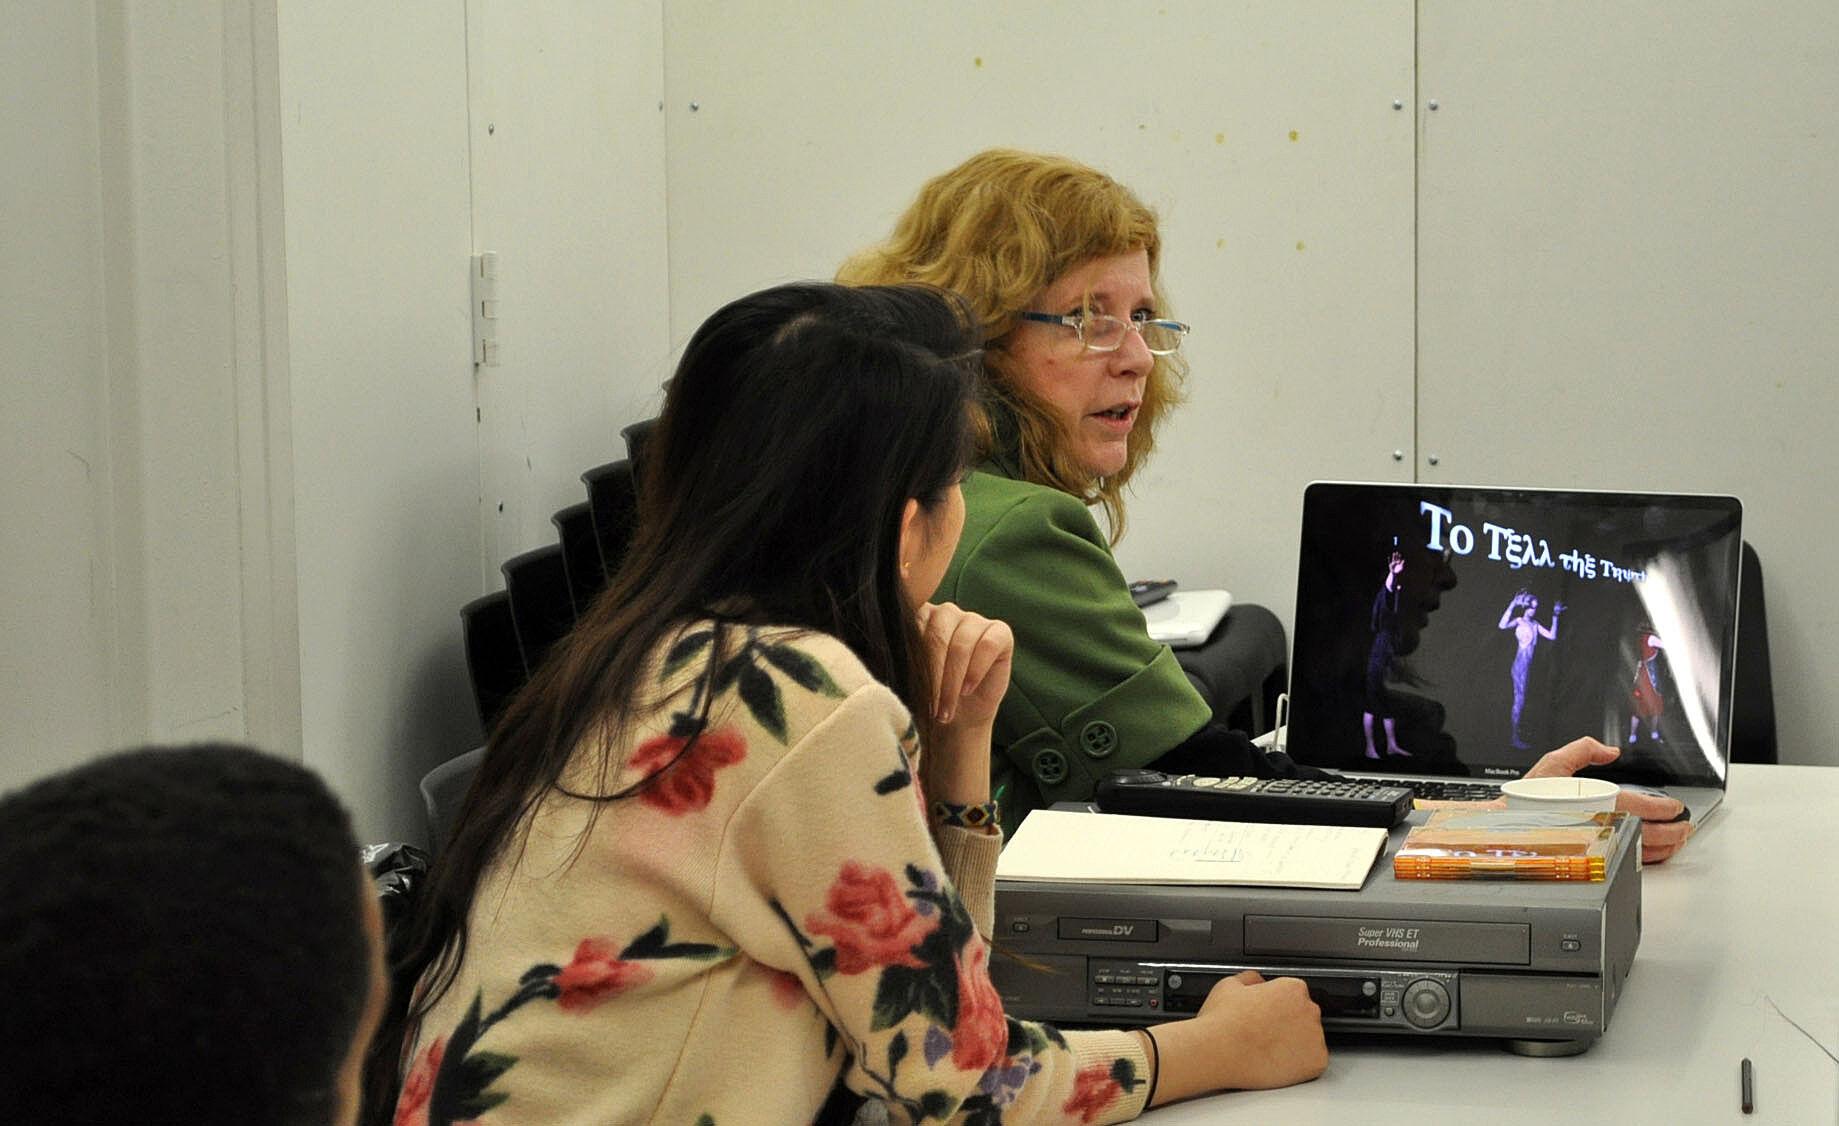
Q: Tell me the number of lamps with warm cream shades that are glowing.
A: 0